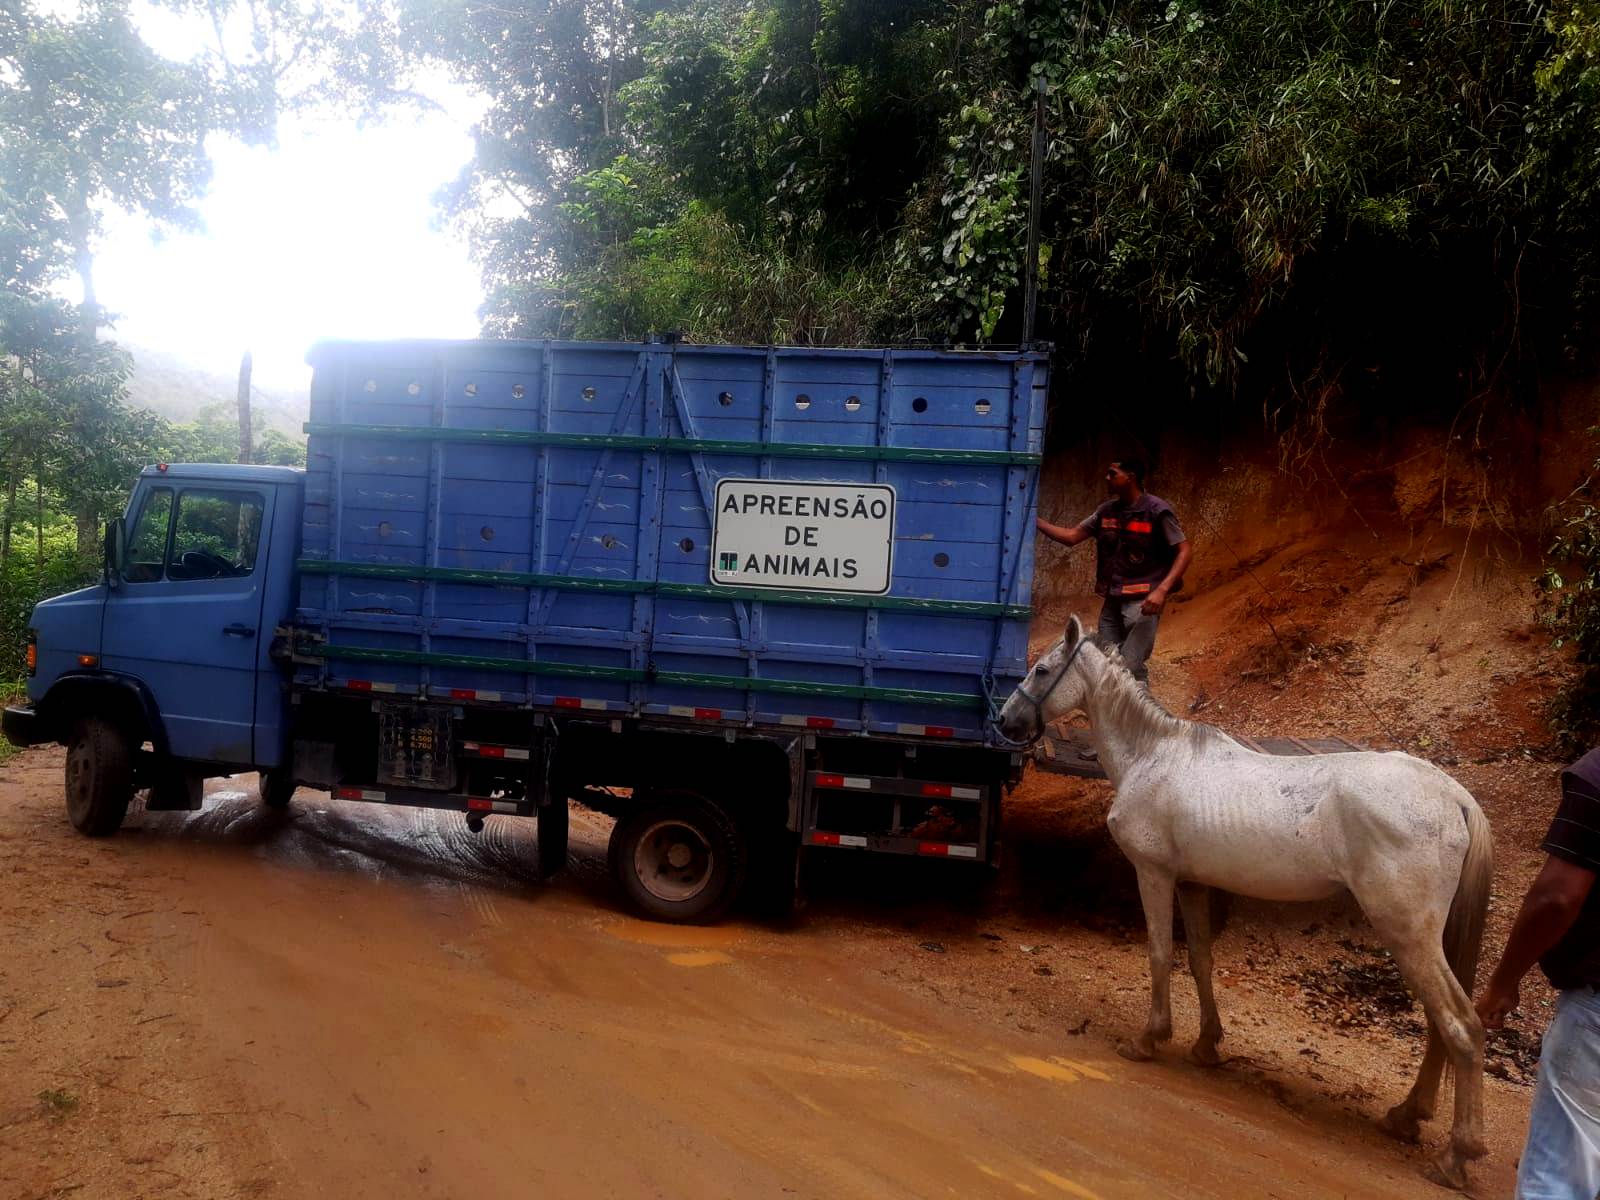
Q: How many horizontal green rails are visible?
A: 3